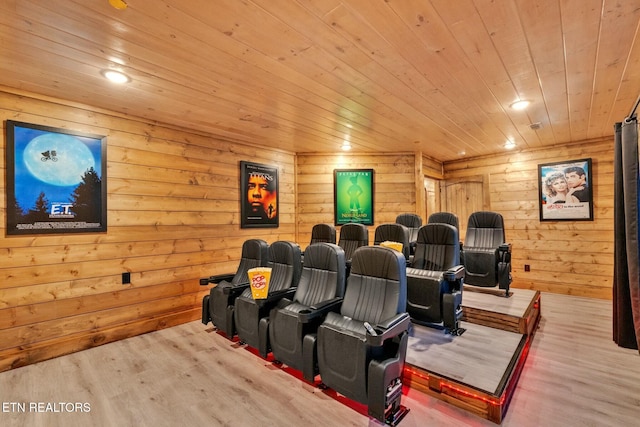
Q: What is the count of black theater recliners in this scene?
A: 11